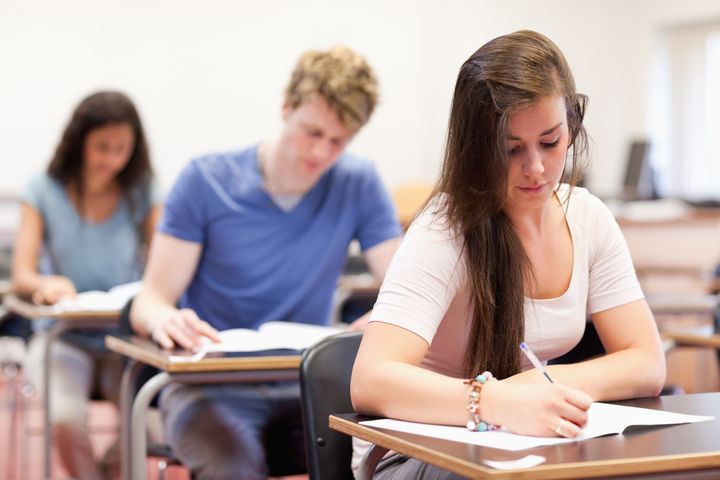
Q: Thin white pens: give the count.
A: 1